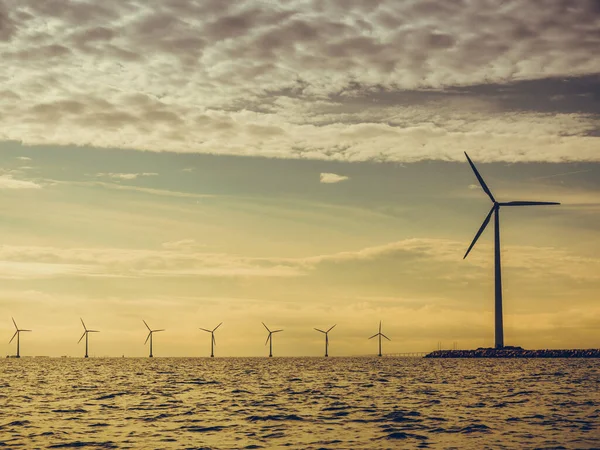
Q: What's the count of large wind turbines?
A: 1